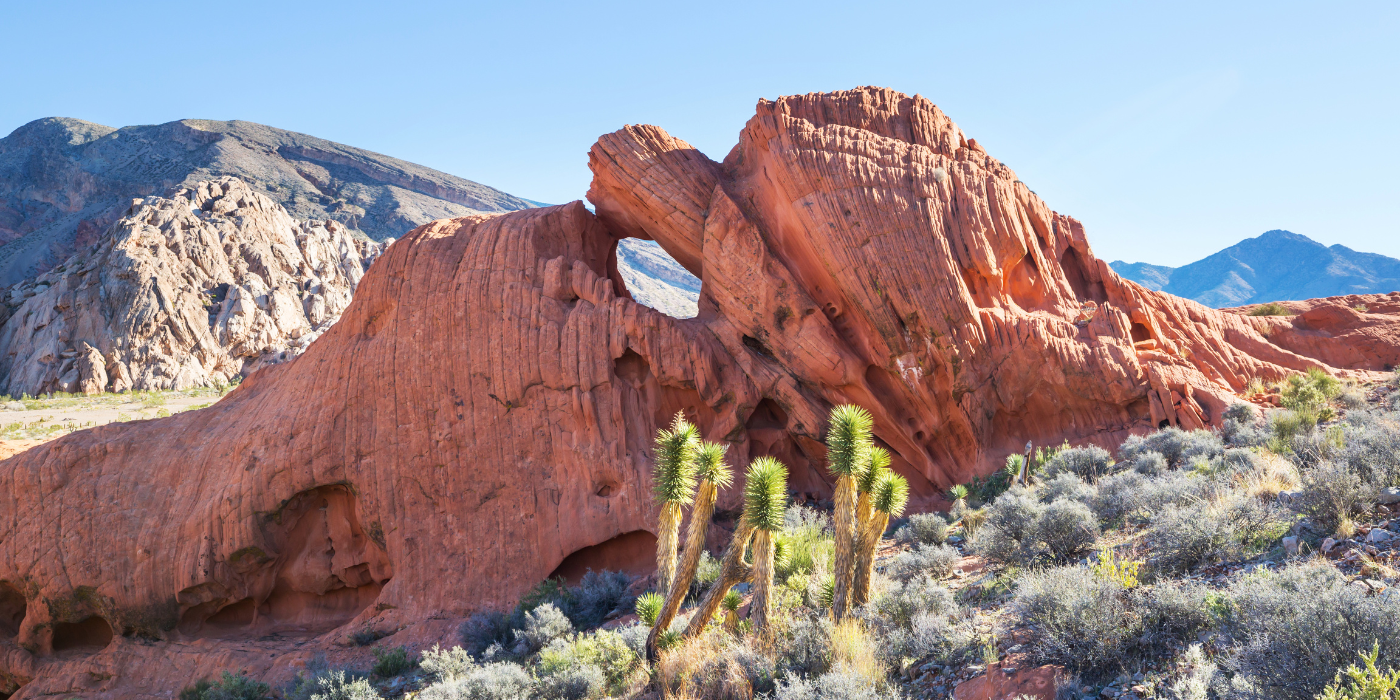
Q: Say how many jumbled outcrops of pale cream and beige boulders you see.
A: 1